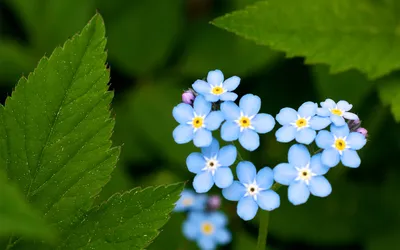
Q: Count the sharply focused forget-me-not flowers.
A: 9